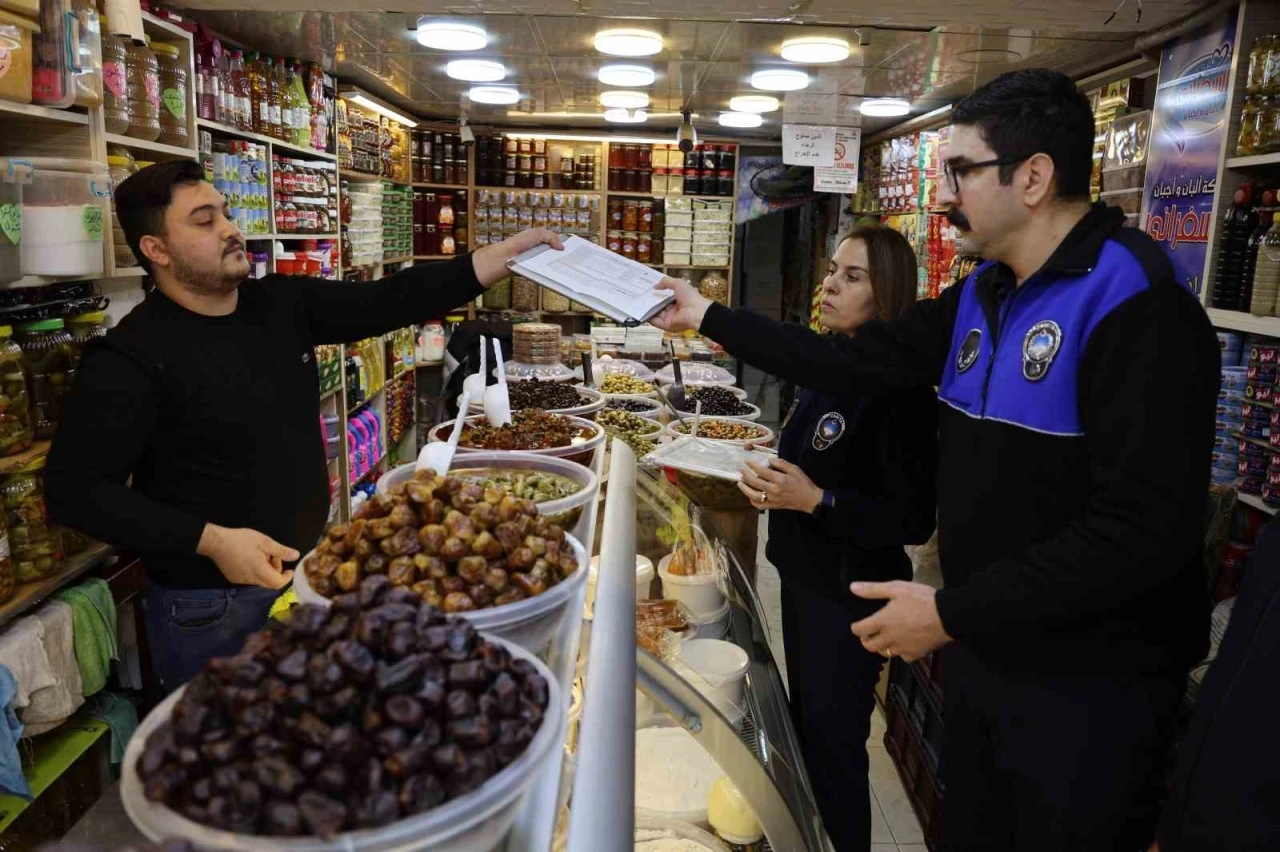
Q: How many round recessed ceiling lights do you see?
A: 12